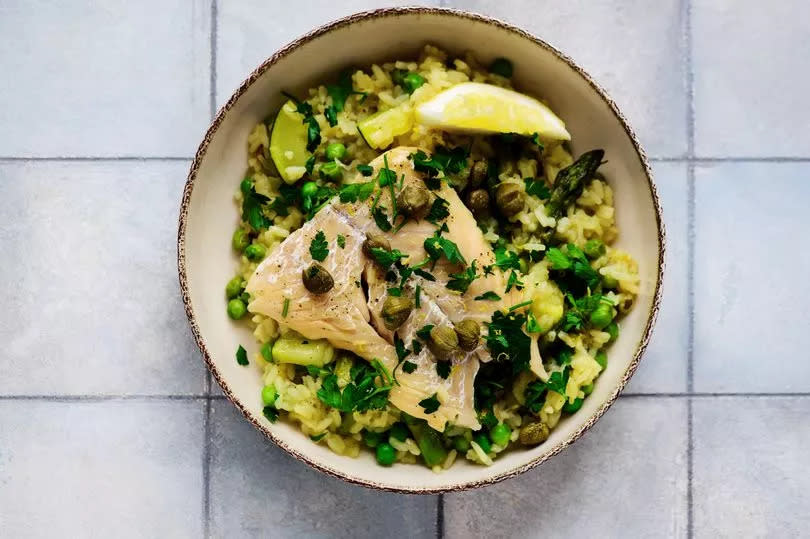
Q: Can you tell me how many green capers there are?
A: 10